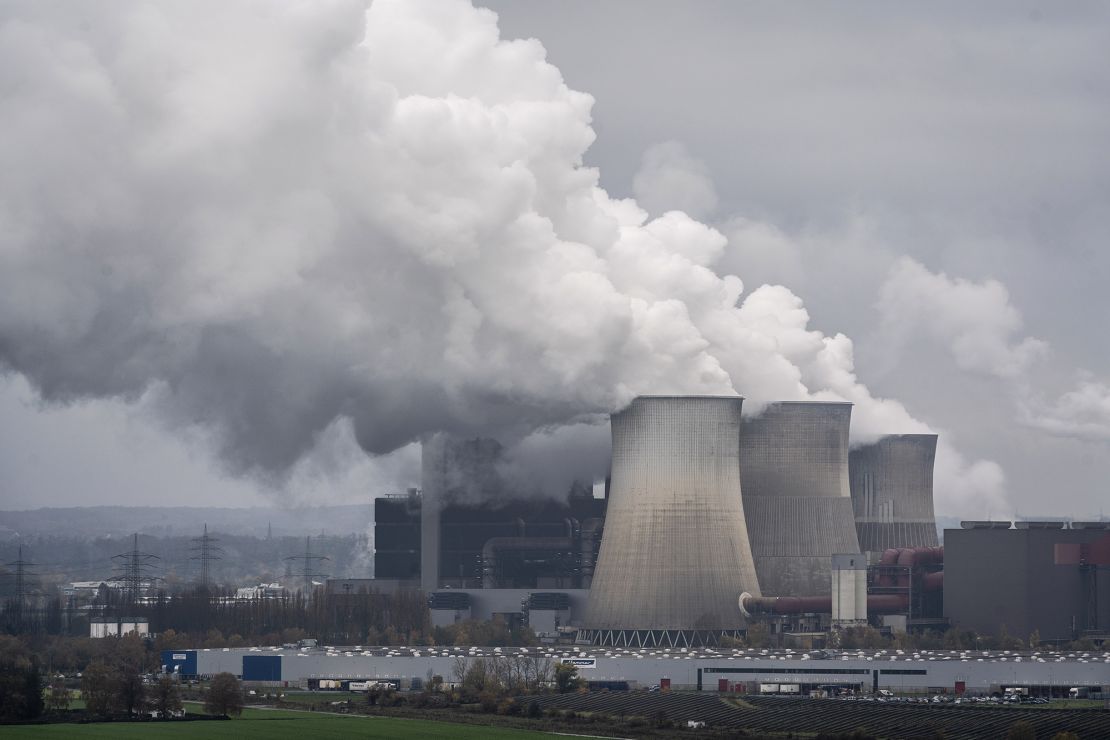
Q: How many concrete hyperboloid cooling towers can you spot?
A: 3